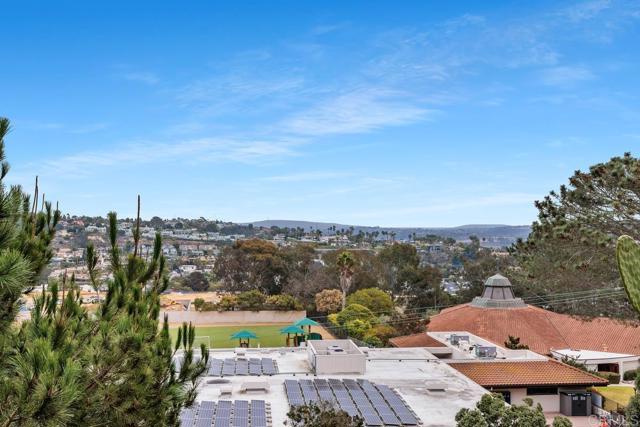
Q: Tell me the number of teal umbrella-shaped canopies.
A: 3